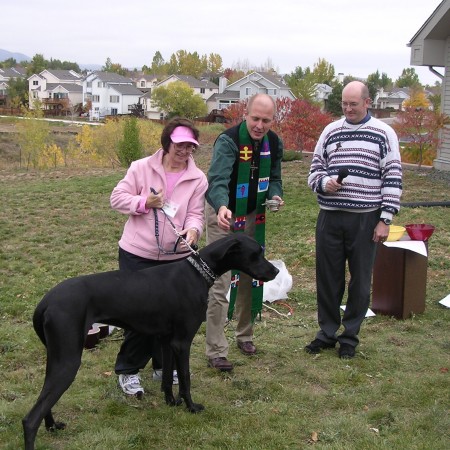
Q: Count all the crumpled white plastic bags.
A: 1